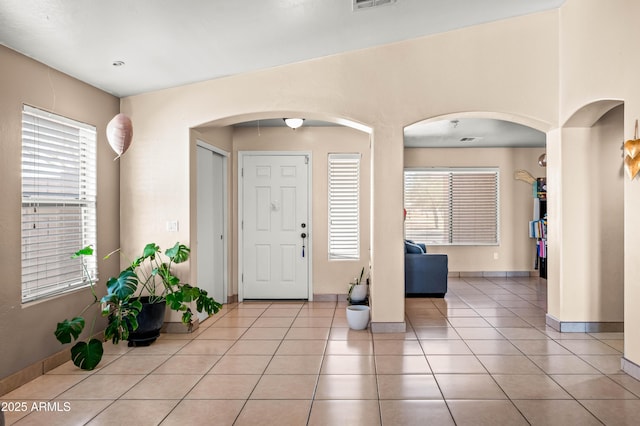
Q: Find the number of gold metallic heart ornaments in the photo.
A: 2